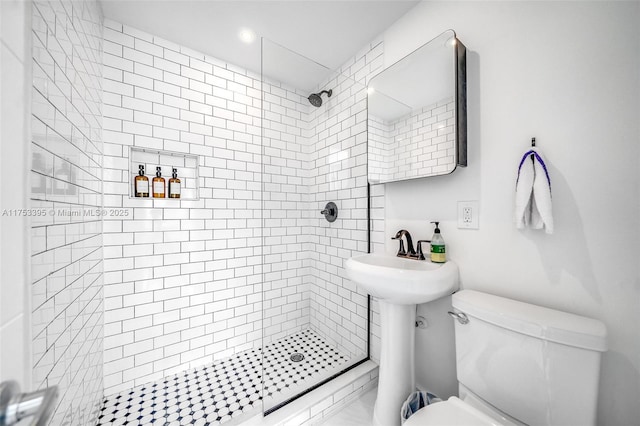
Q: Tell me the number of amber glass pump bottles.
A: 3